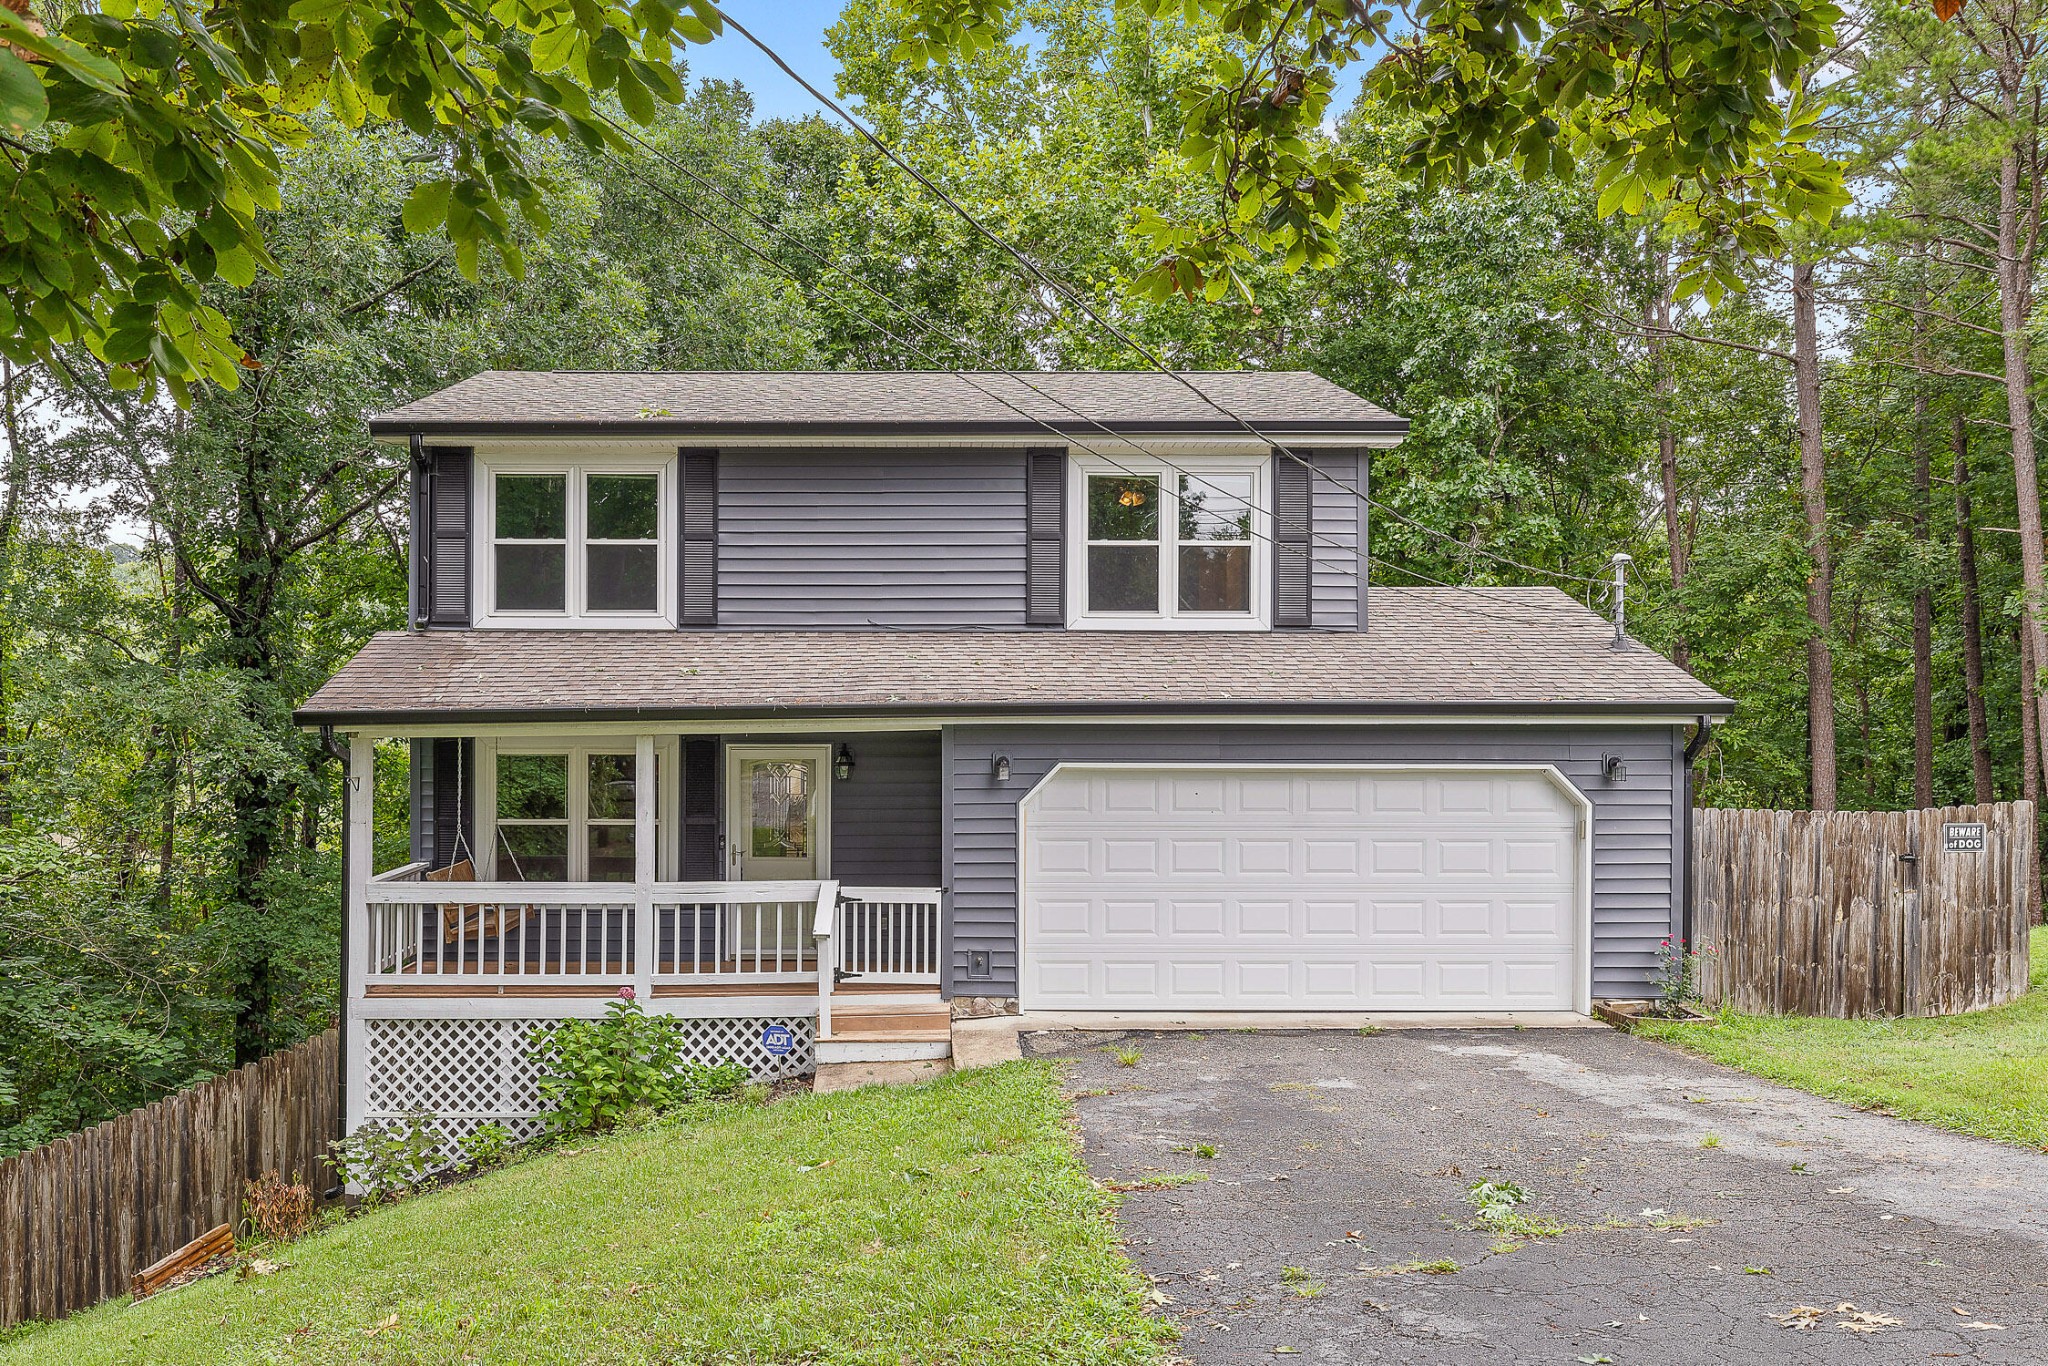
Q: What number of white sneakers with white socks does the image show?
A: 0